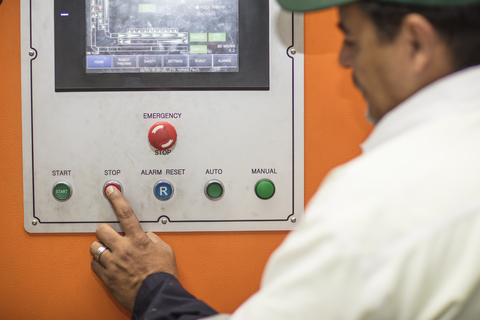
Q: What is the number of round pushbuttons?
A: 6